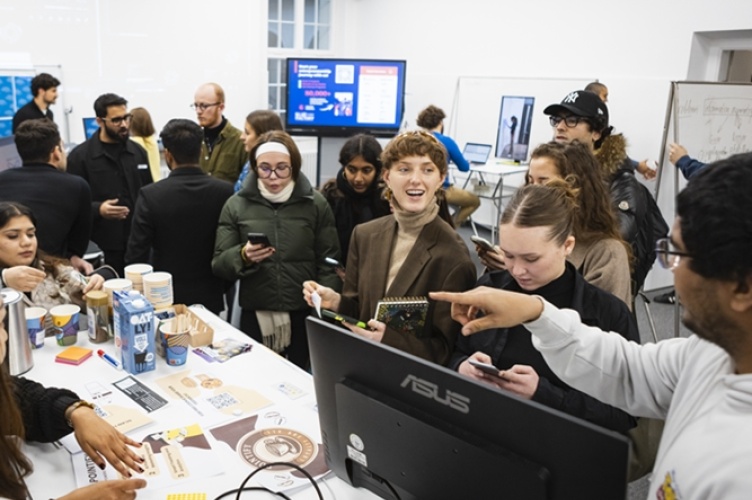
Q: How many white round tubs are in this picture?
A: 3